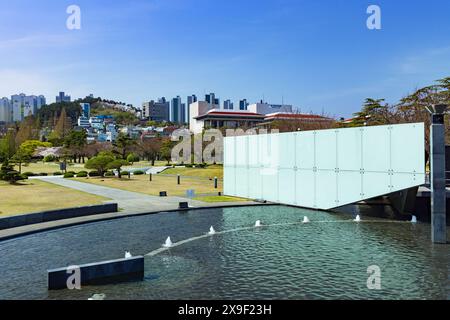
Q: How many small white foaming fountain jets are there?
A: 7